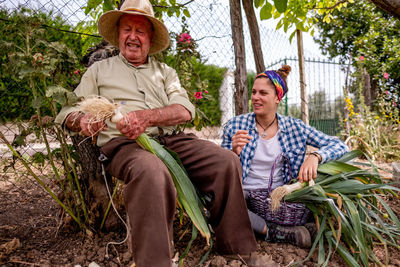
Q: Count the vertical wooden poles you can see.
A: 3